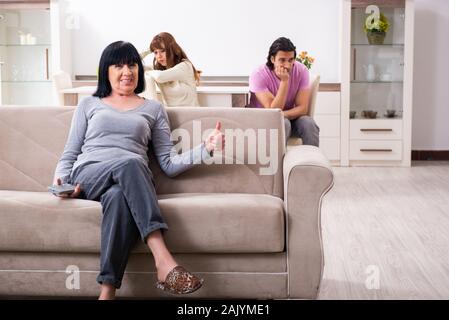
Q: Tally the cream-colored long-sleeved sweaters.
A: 1